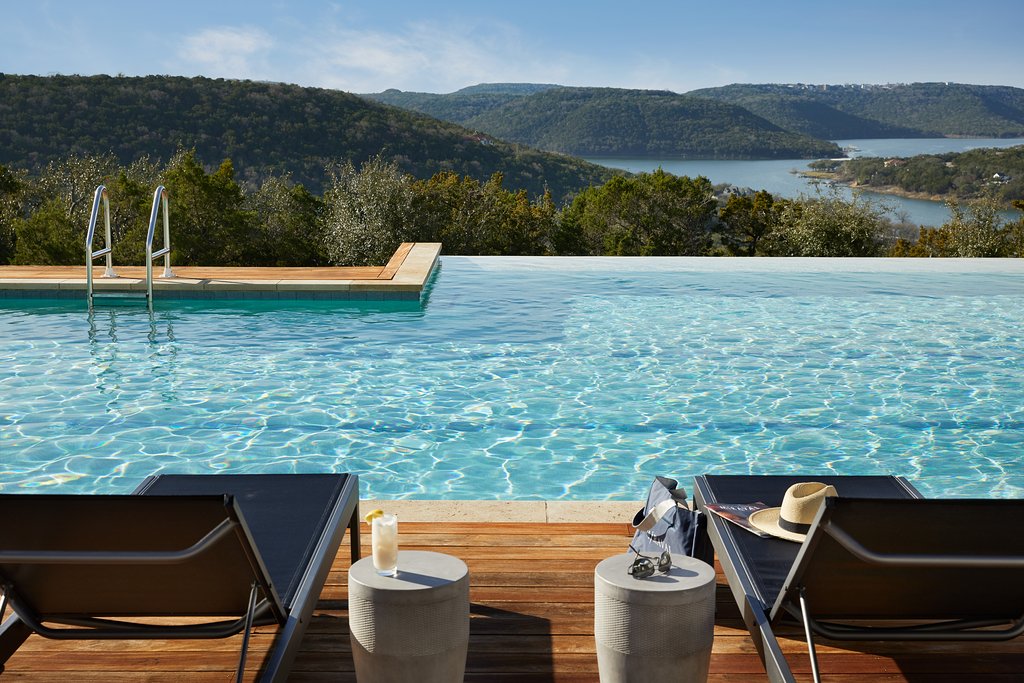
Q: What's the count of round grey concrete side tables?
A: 2